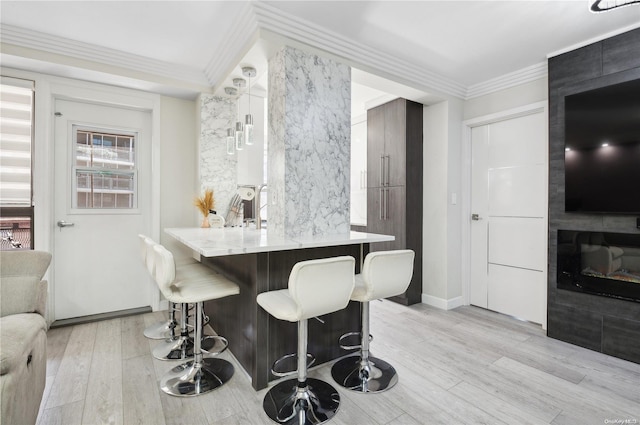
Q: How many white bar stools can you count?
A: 5